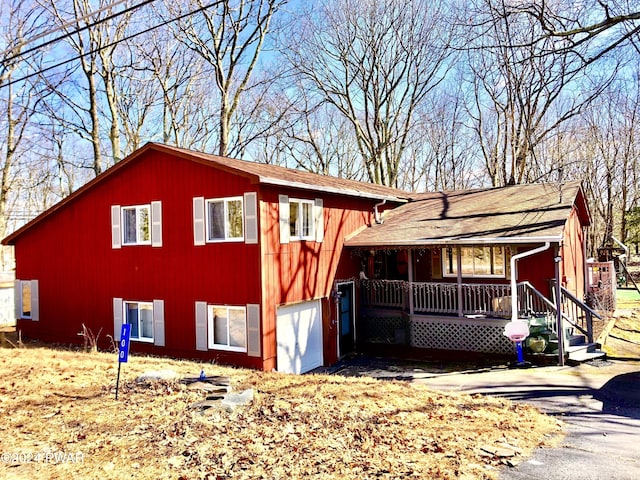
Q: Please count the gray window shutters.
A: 12